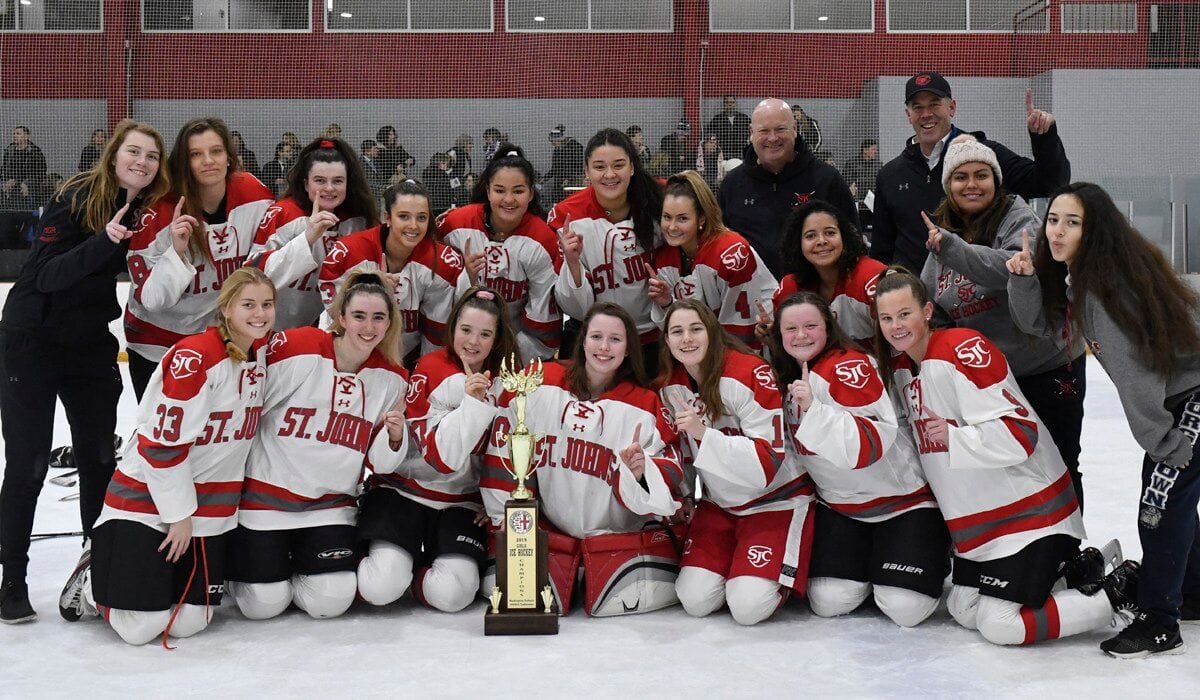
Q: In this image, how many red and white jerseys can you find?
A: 14